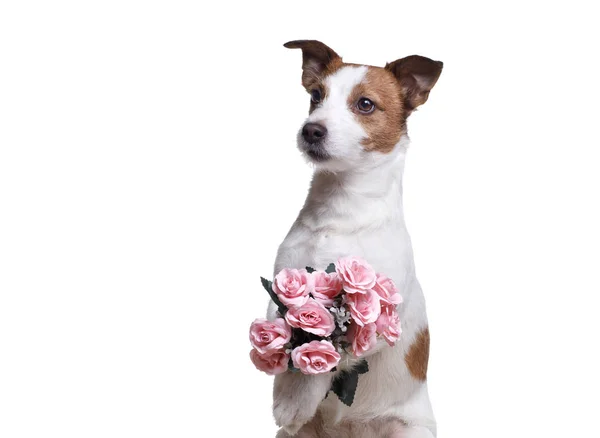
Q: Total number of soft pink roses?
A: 11